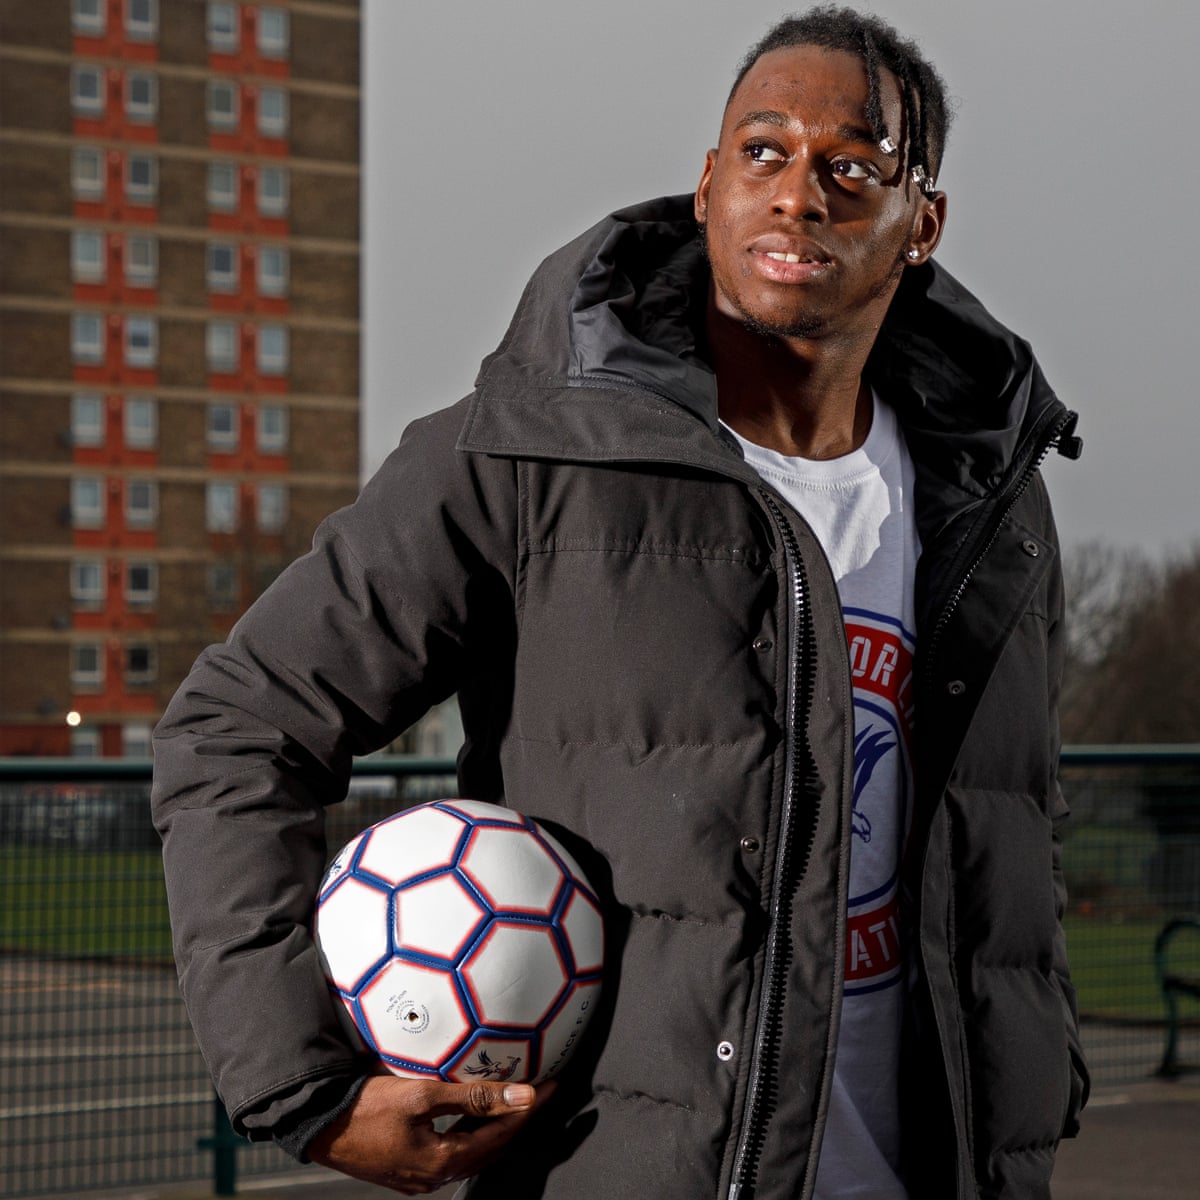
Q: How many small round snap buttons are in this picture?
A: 5